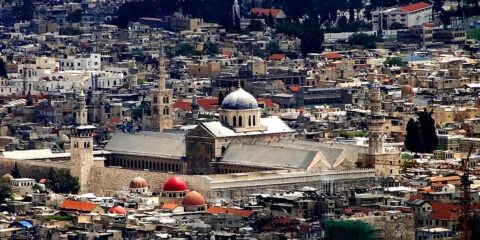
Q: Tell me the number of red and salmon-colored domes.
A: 4